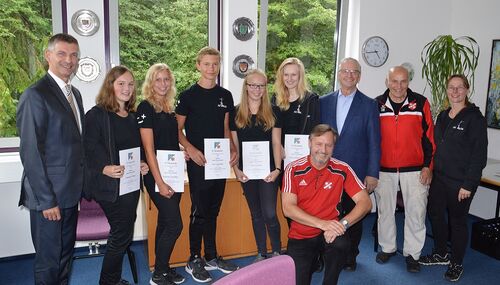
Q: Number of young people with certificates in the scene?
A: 5